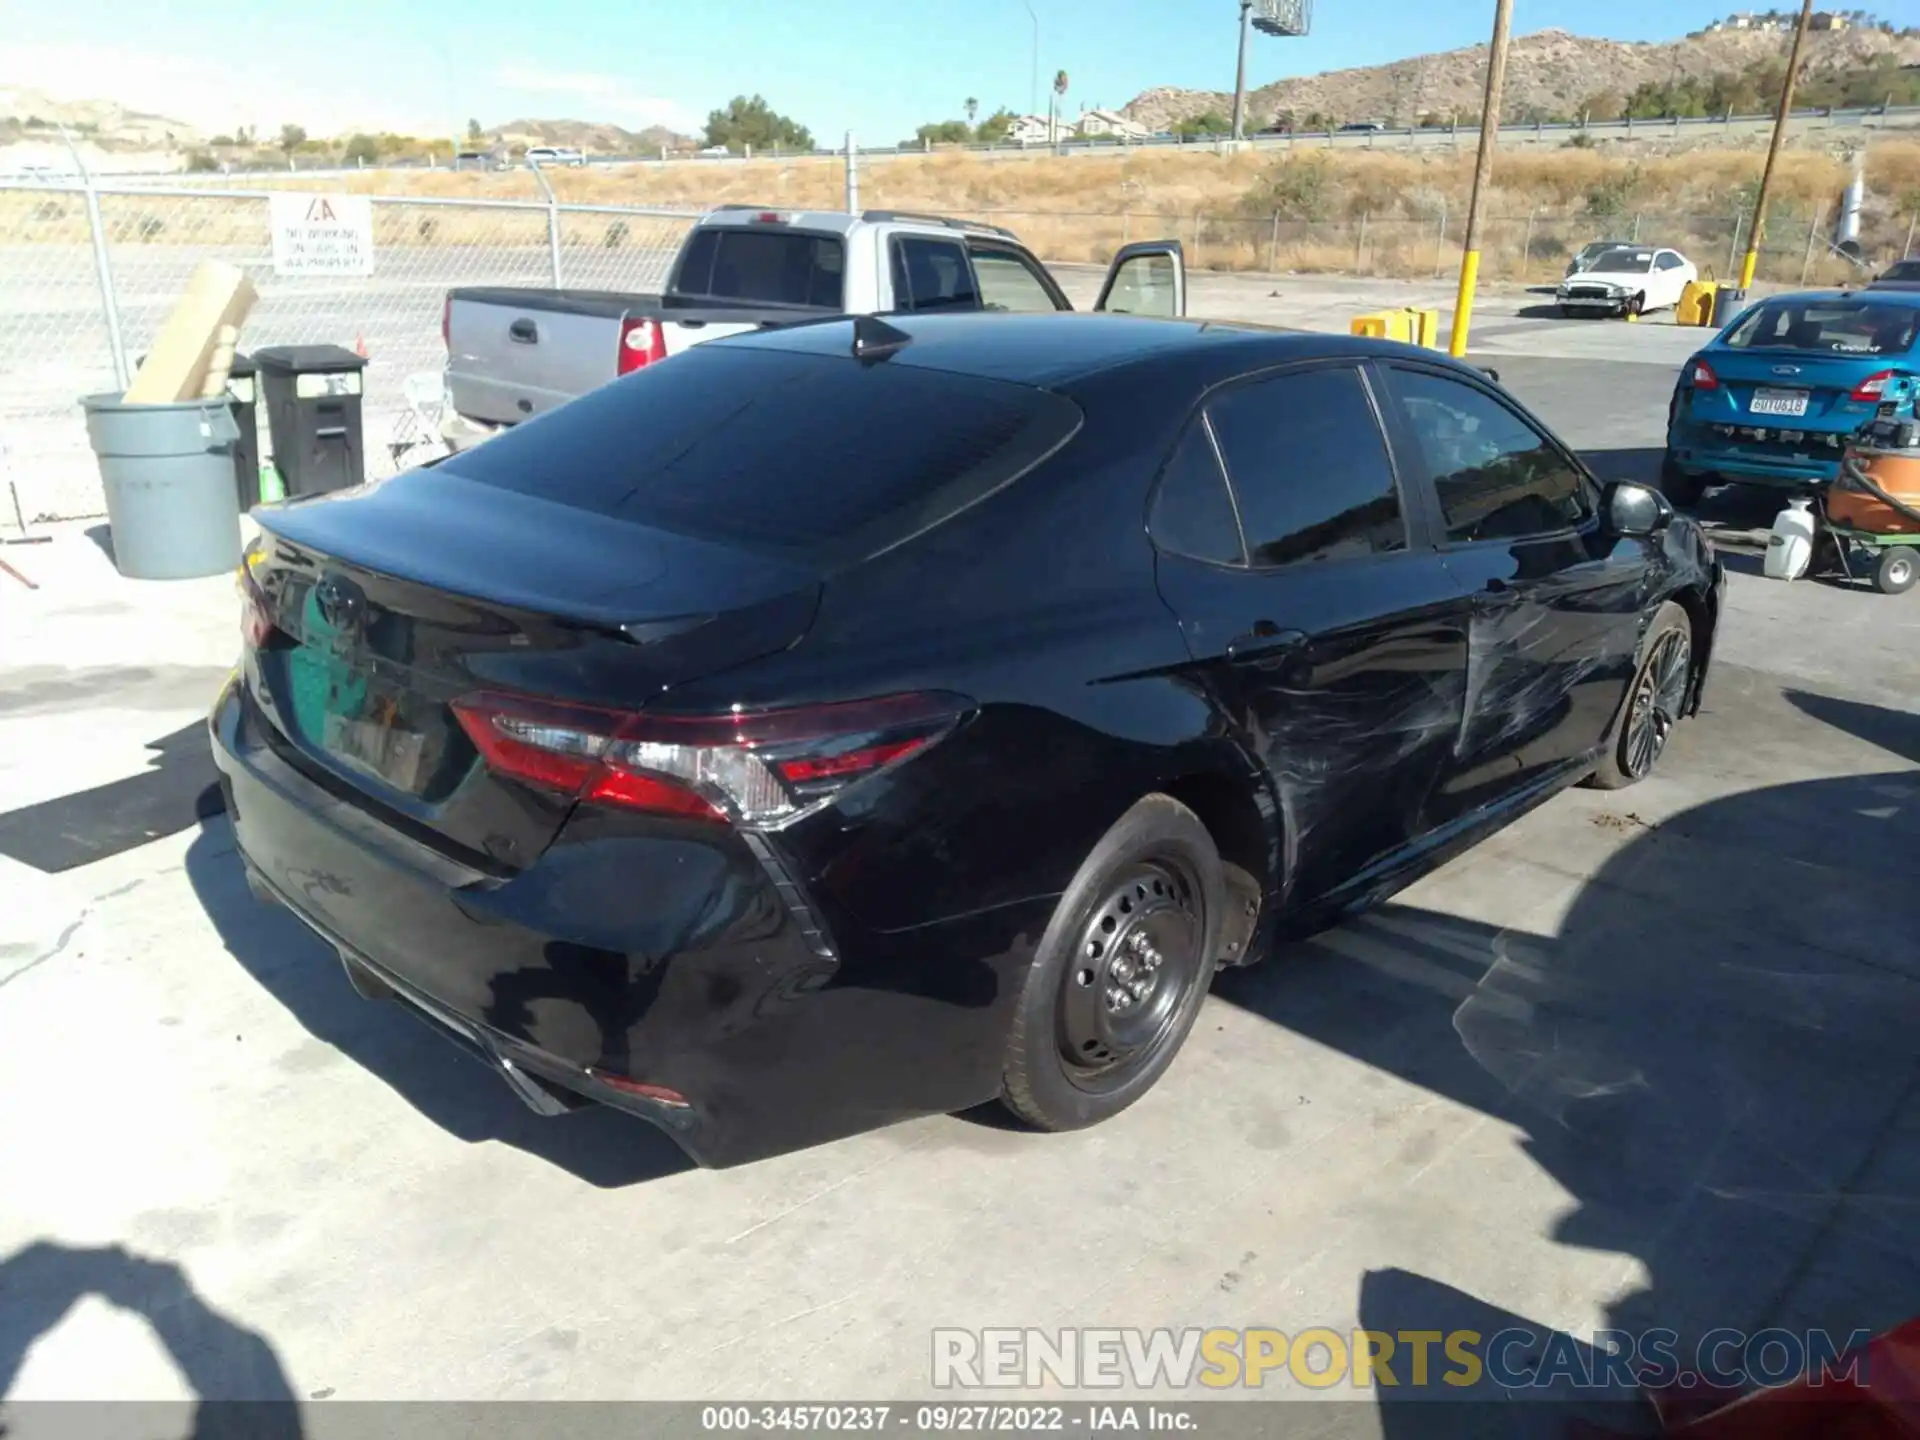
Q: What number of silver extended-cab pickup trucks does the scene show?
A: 1